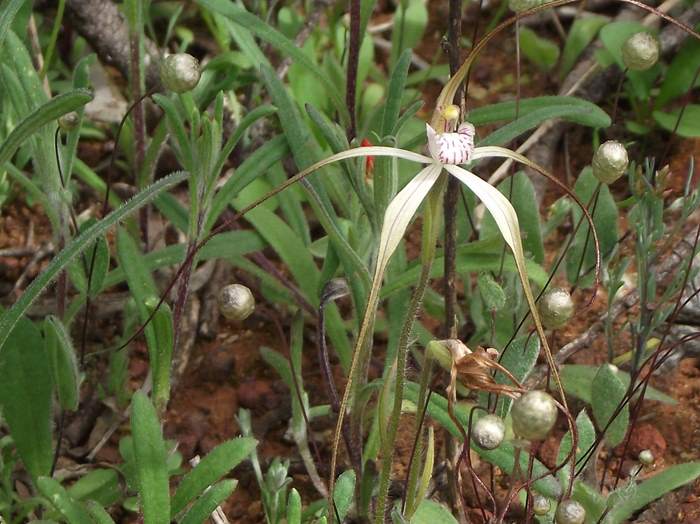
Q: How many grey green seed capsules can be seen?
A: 12